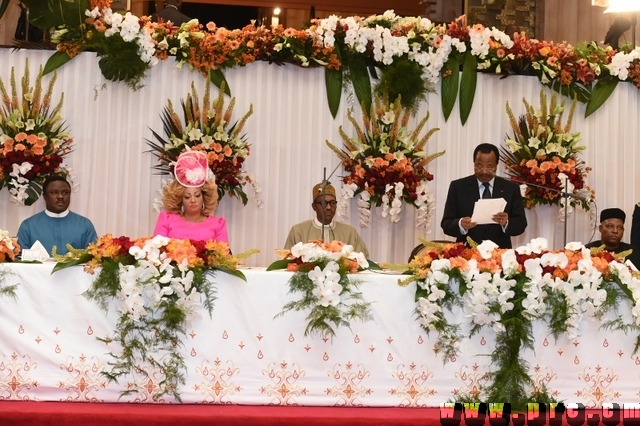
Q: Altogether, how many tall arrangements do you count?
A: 4